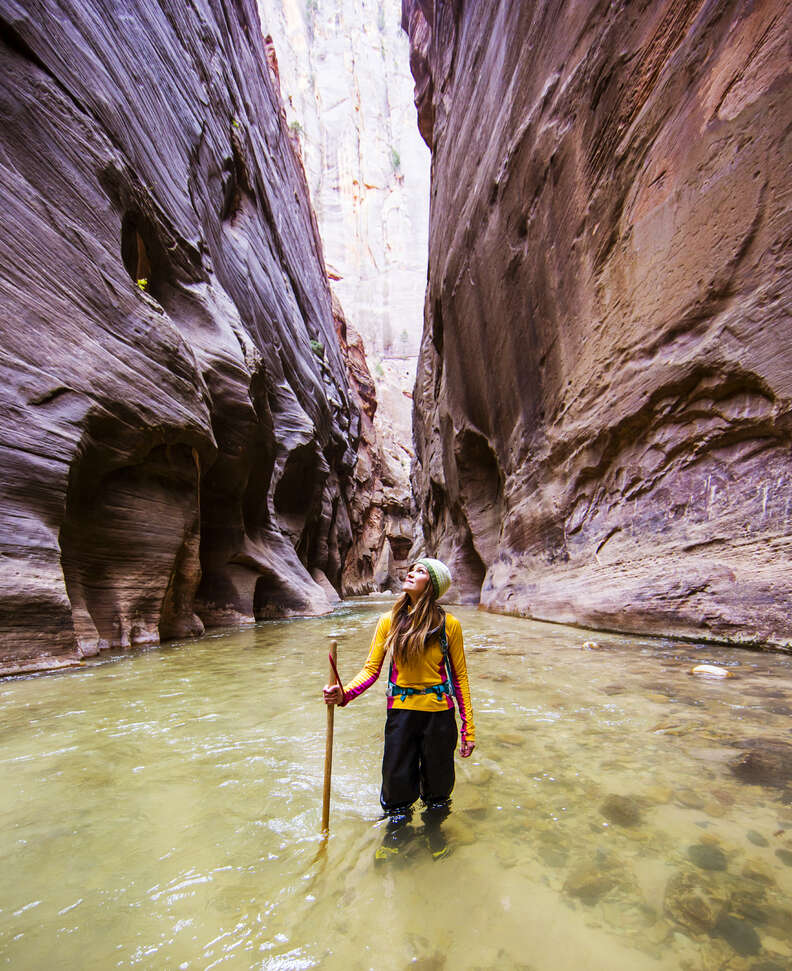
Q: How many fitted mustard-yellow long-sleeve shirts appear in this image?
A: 1